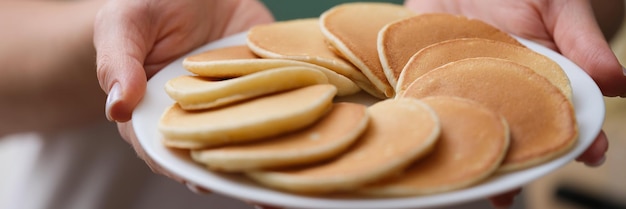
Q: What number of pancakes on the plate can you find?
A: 11